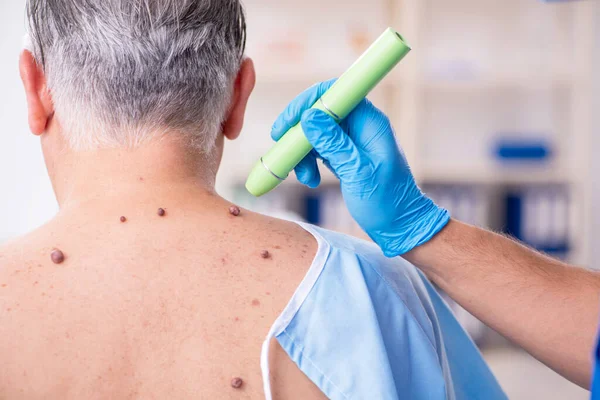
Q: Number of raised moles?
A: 6